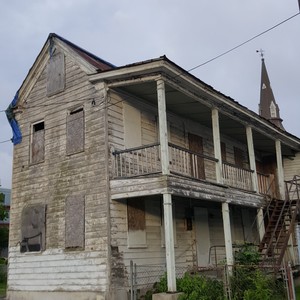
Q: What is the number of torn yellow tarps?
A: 0